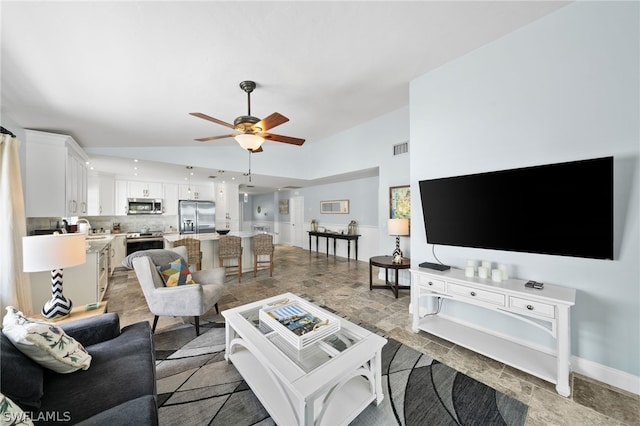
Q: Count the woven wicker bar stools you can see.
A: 3